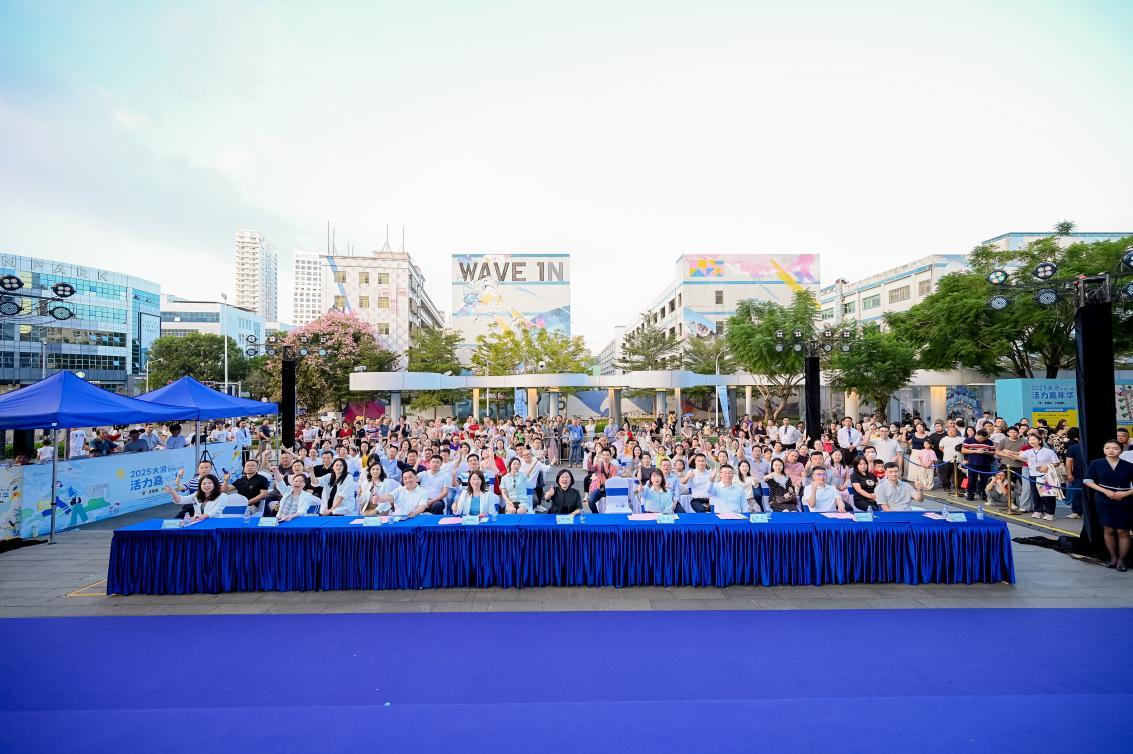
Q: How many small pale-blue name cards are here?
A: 9